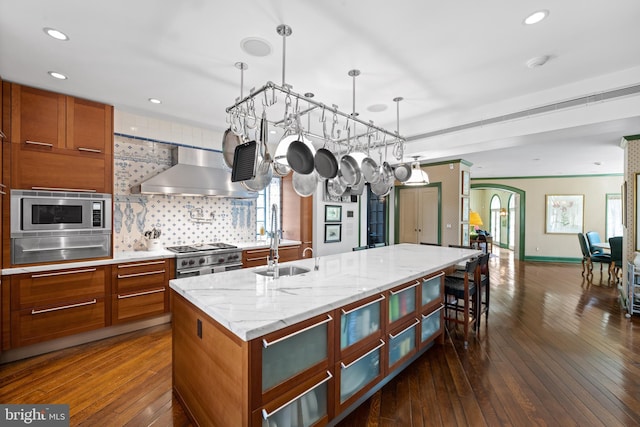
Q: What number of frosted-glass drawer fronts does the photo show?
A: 8